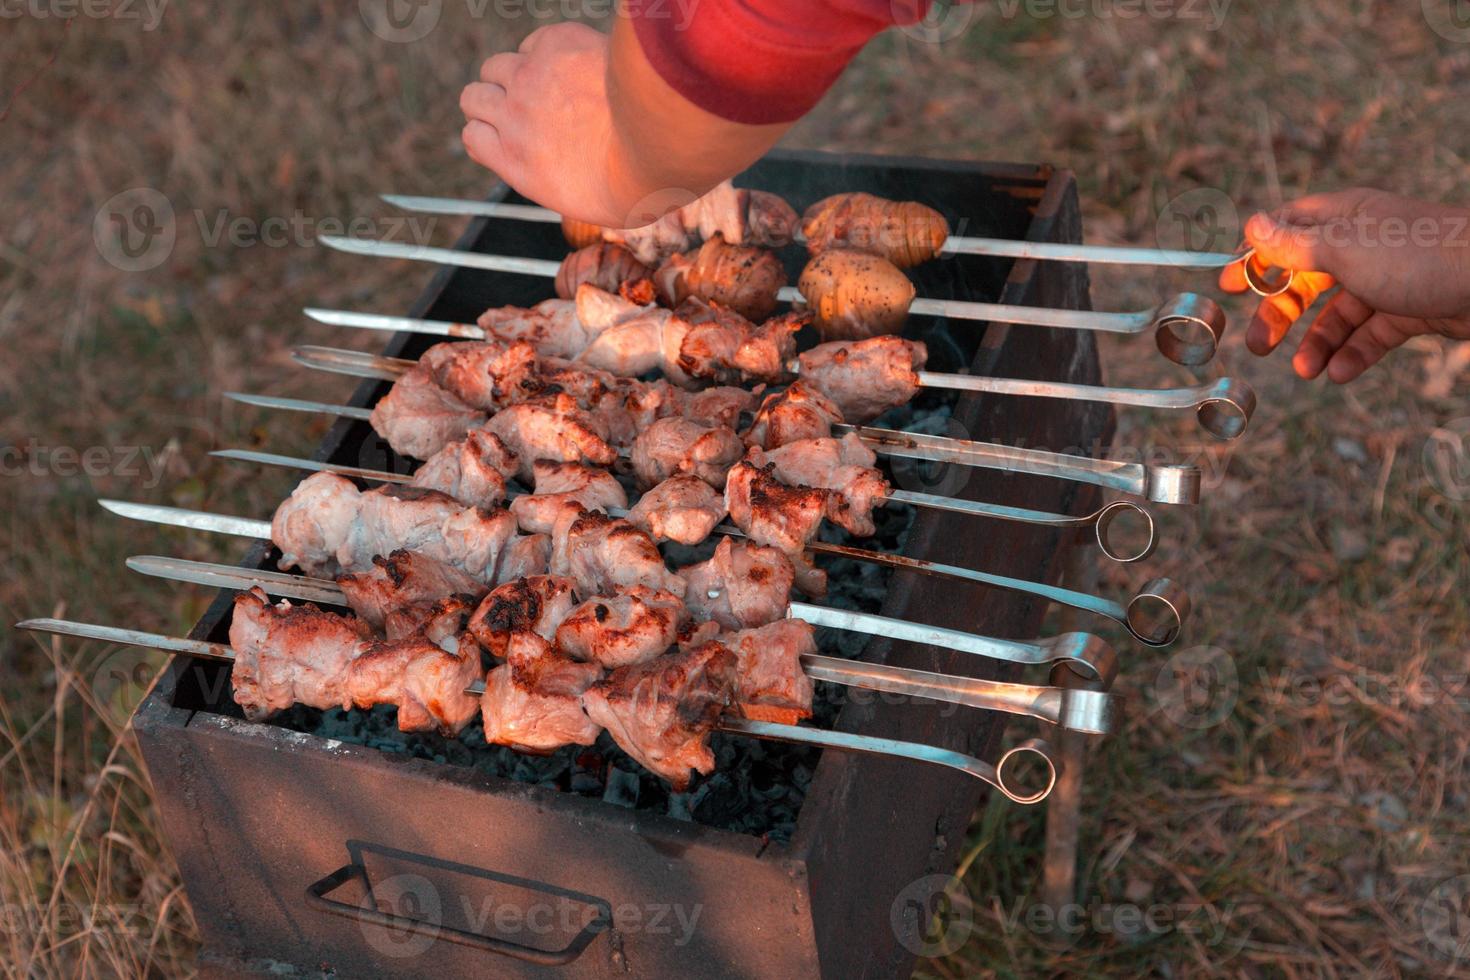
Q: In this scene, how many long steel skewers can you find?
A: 9